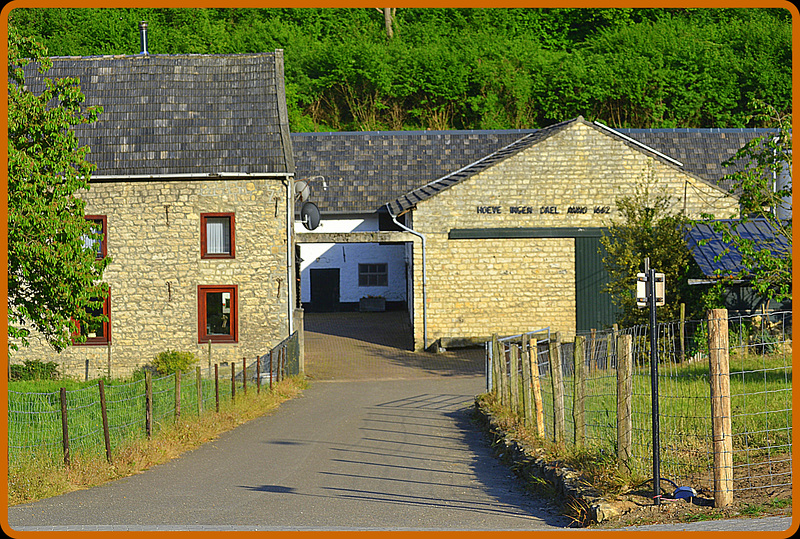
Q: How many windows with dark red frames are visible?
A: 4